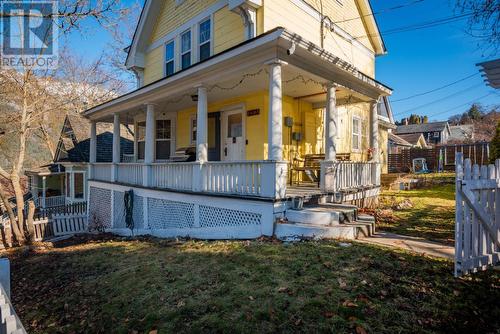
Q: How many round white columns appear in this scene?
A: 7